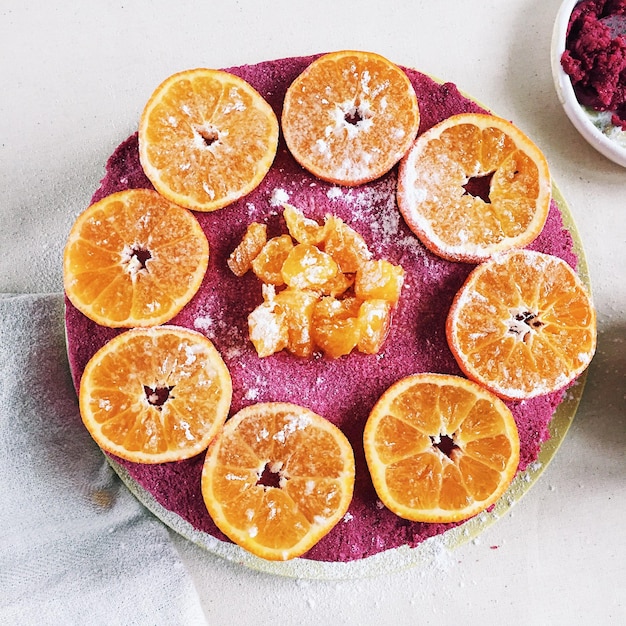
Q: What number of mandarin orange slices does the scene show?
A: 8